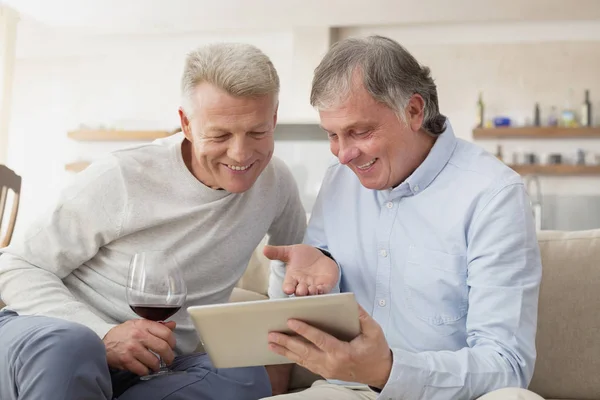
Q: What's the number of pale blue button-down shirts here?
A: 1